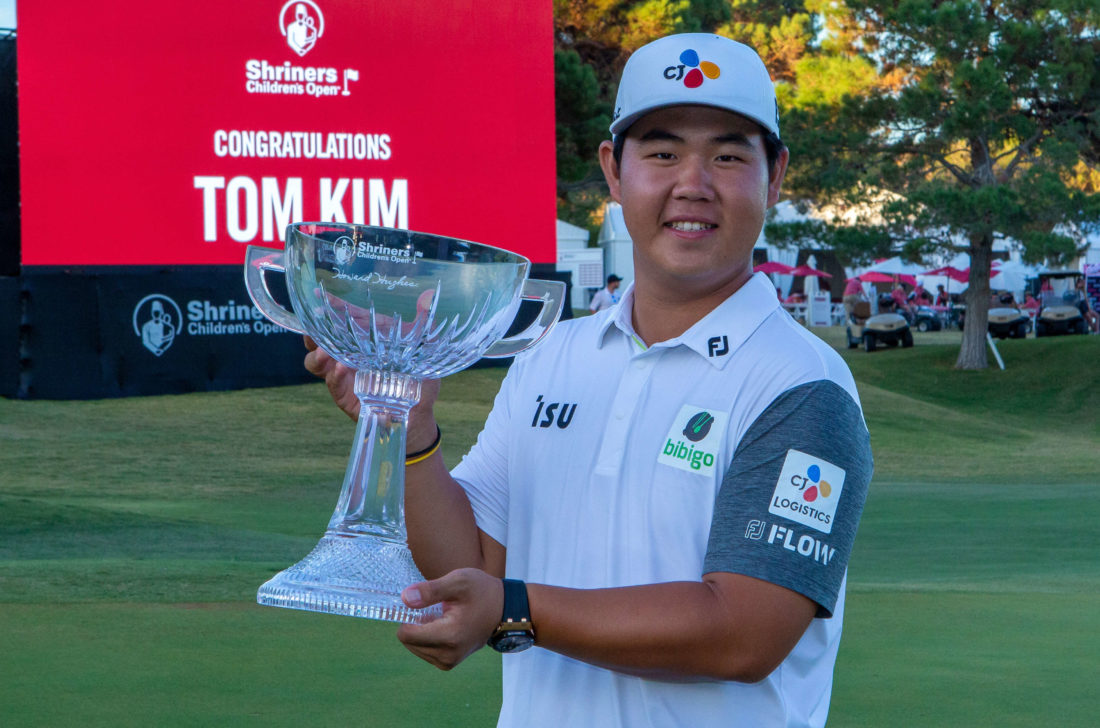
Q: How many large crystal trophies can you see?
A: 1